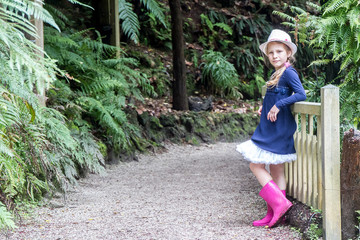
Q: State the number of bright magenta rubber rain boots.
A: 2